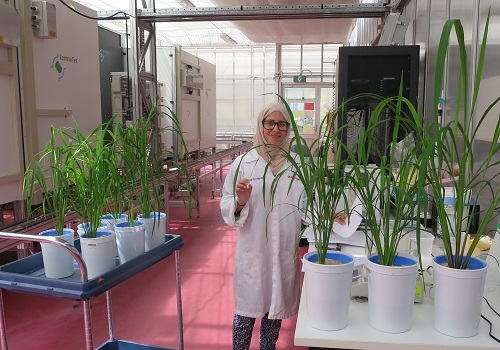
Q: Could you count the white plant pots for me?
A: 9